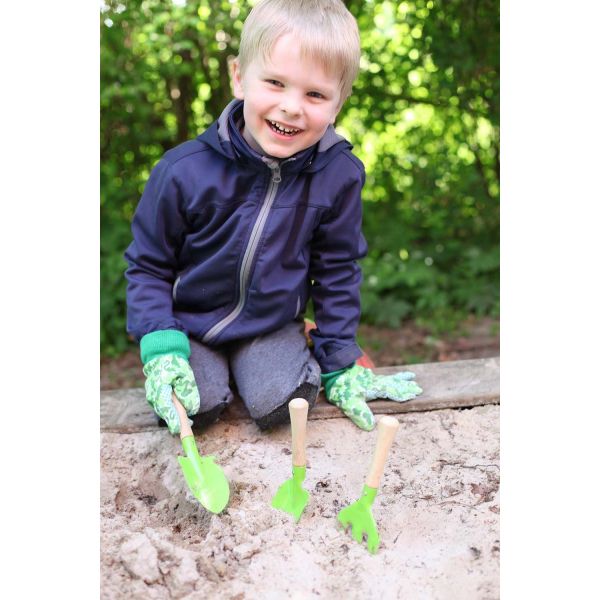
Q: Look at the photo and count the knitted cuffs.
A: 2